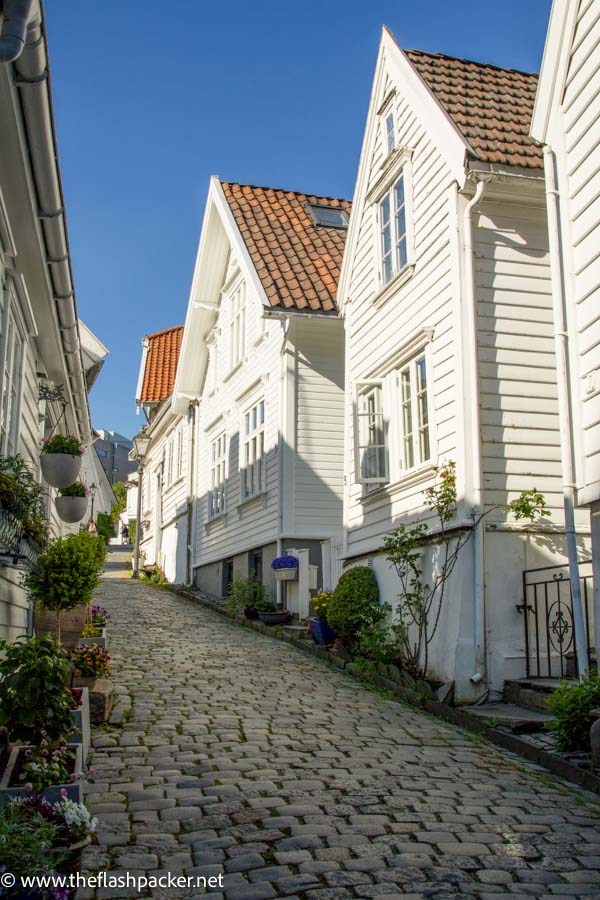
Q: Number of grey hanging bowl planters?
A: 2